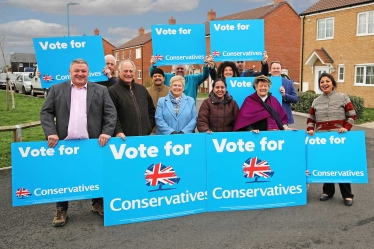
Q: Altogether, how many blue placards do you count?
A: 8